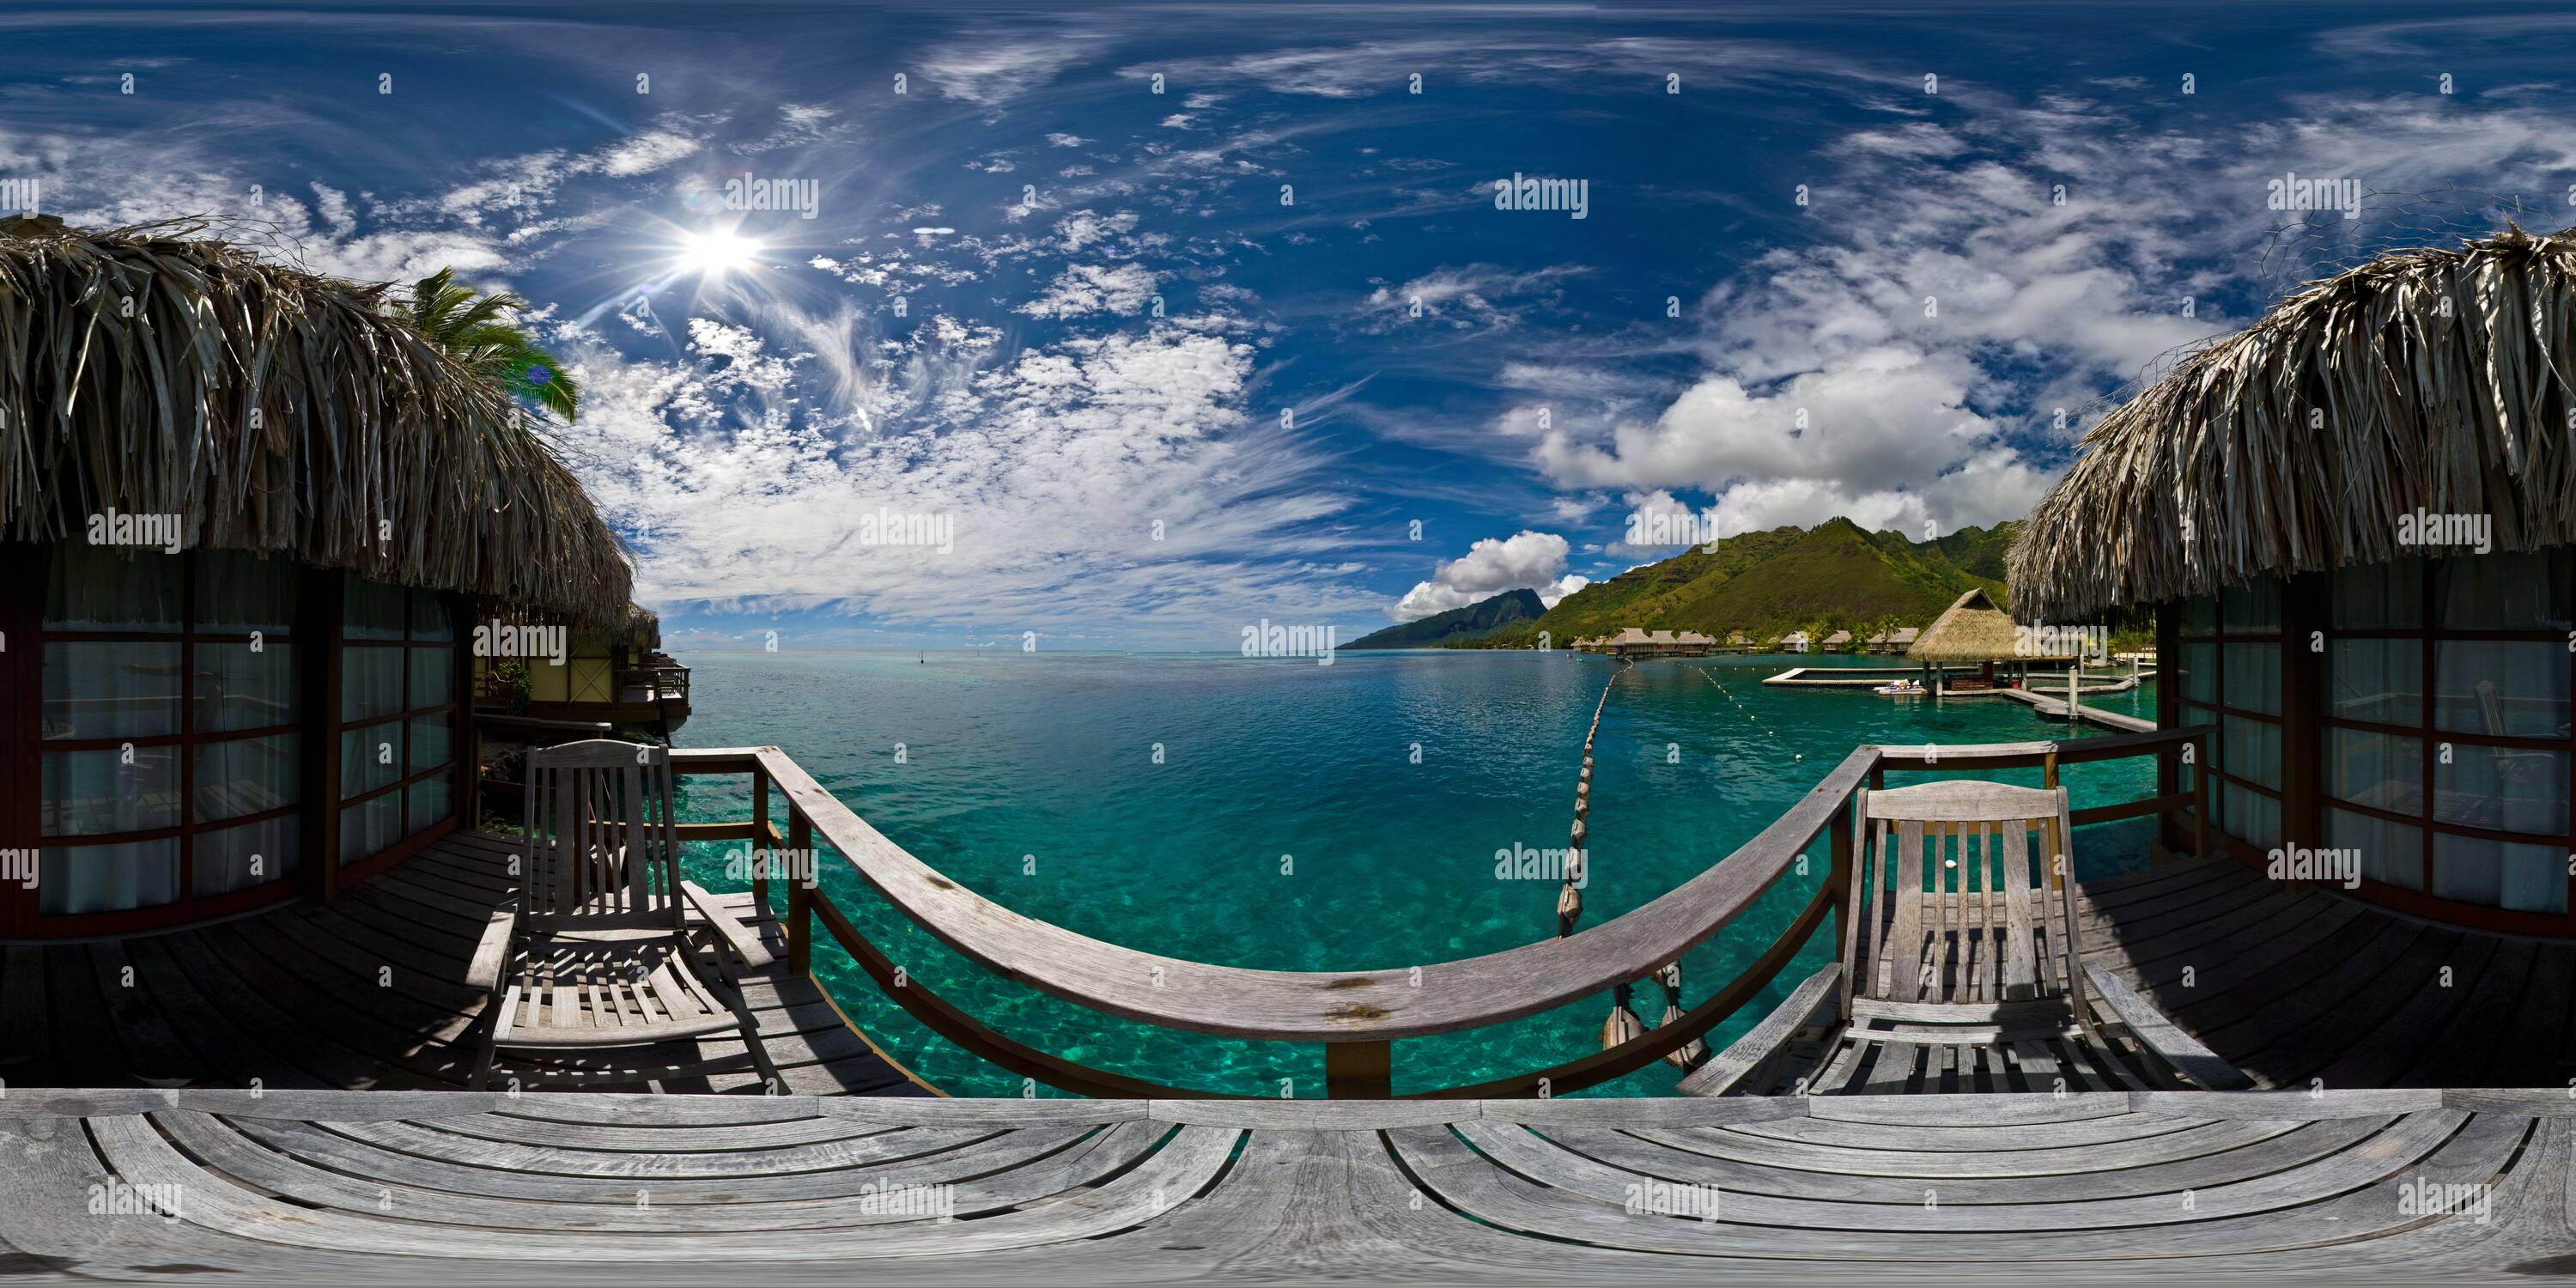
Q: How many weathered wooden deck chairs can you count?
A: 2